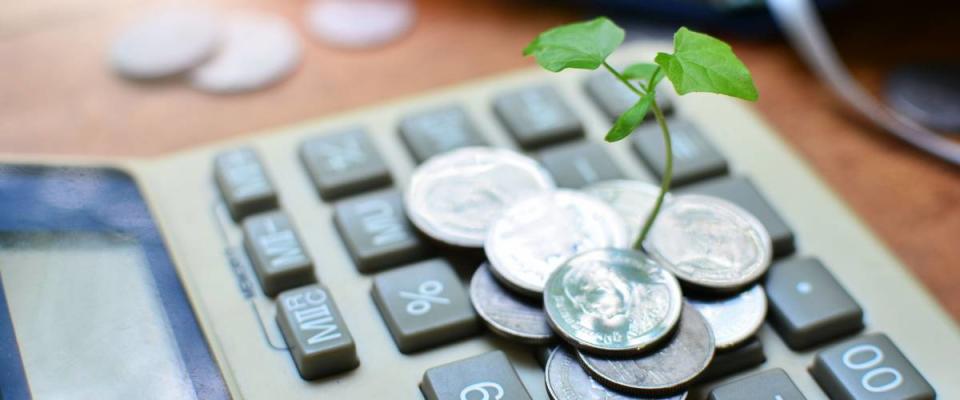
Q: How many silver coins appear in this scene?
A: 12